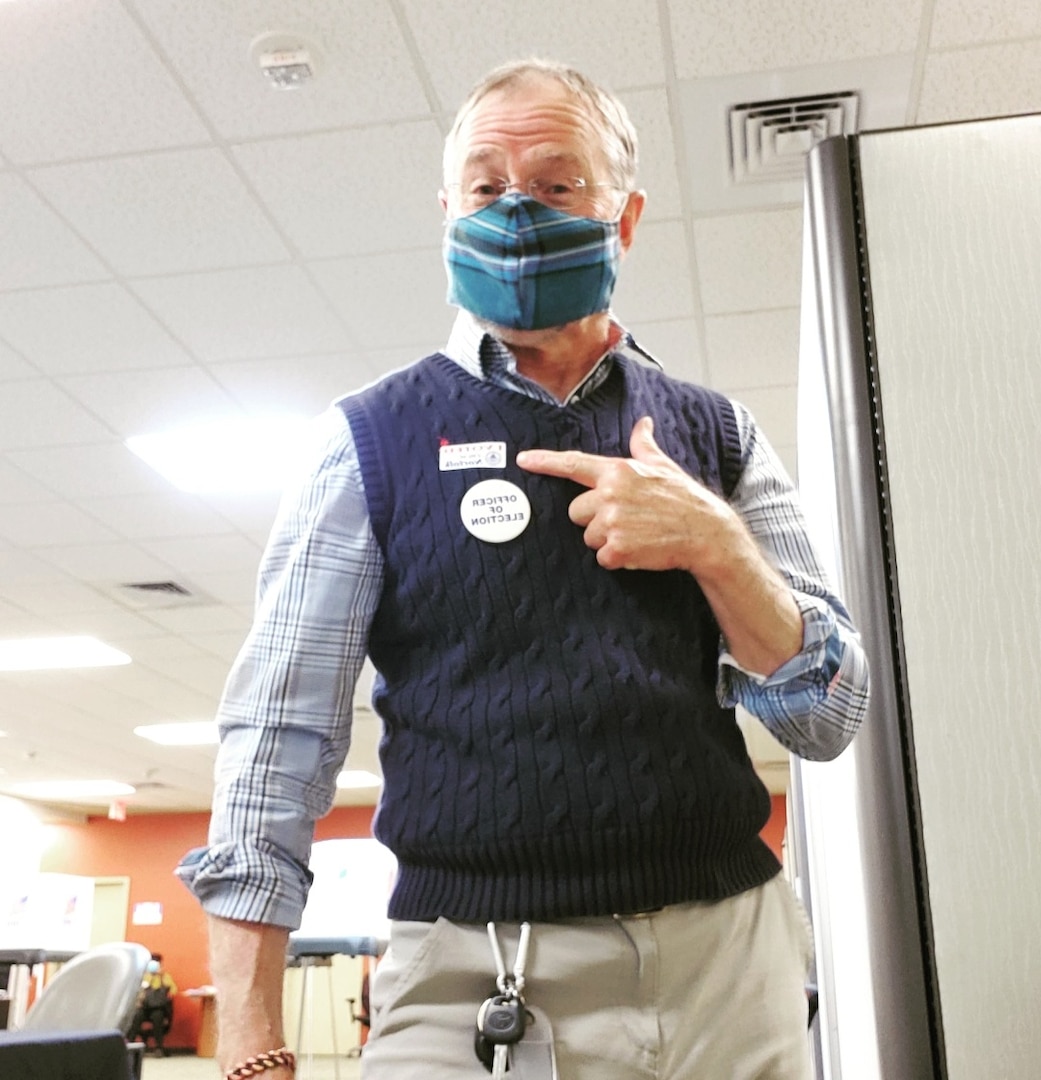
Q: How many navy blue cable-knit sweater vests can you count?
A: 1